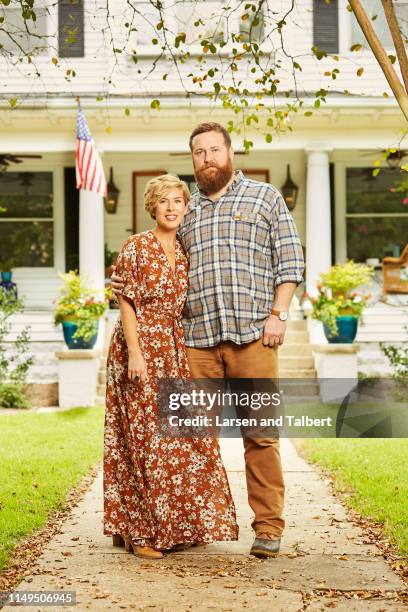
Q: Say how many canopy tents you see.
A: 0